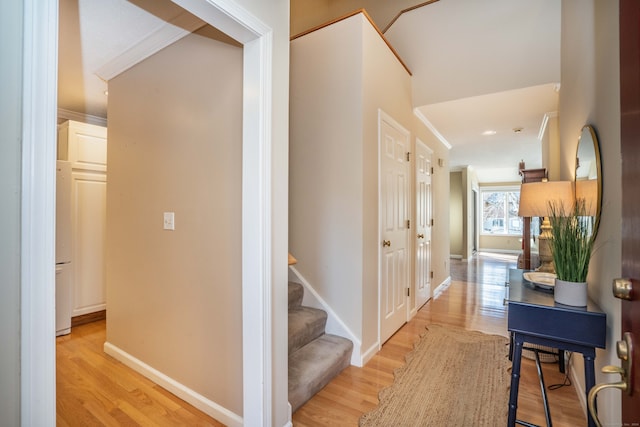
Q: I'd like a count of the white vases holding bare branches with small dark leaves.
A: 0